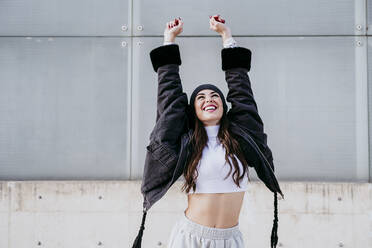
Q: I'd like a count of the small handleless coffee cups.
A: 0